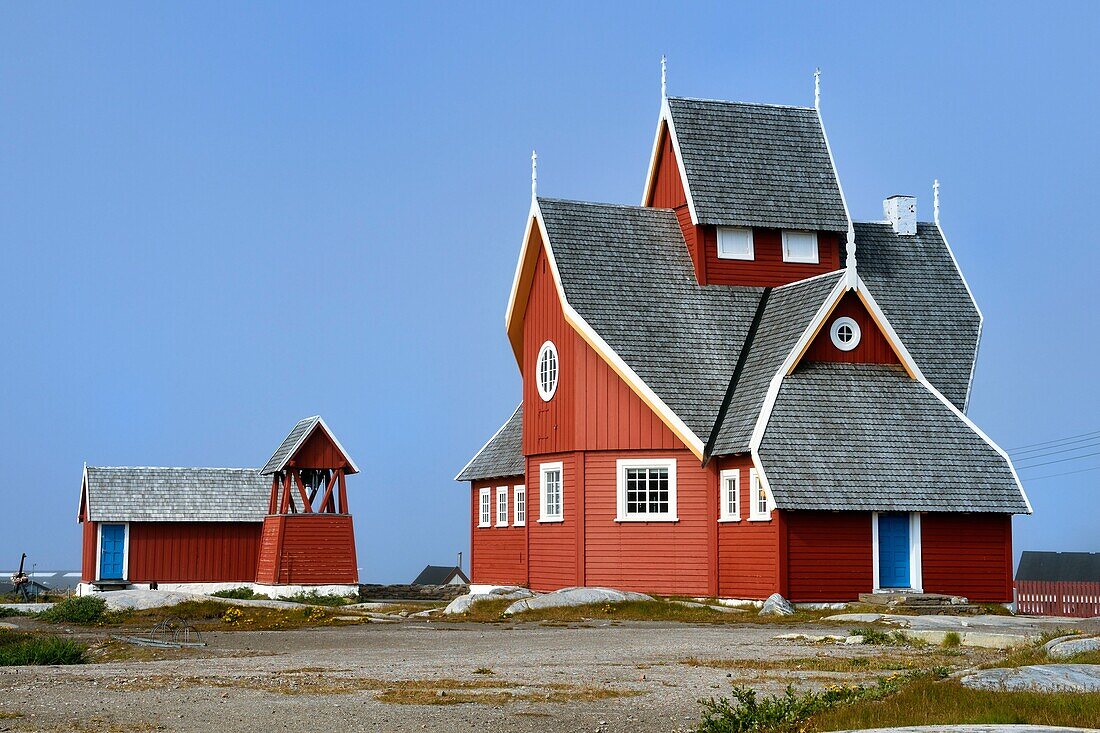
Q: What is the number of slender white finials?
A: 5